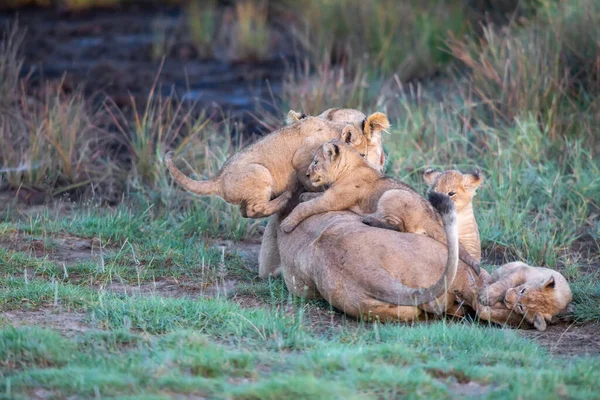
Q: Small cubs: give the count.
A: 4